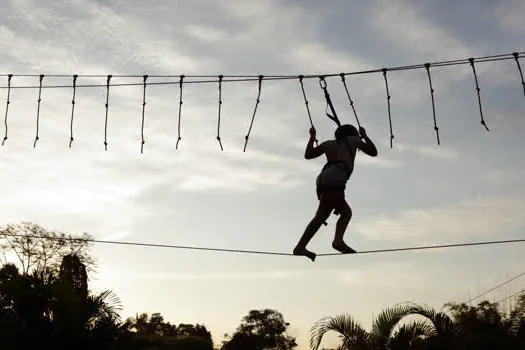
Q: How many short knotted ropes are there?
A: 14